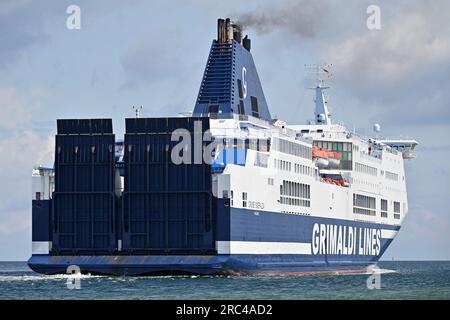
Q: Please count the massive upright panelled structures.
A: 2